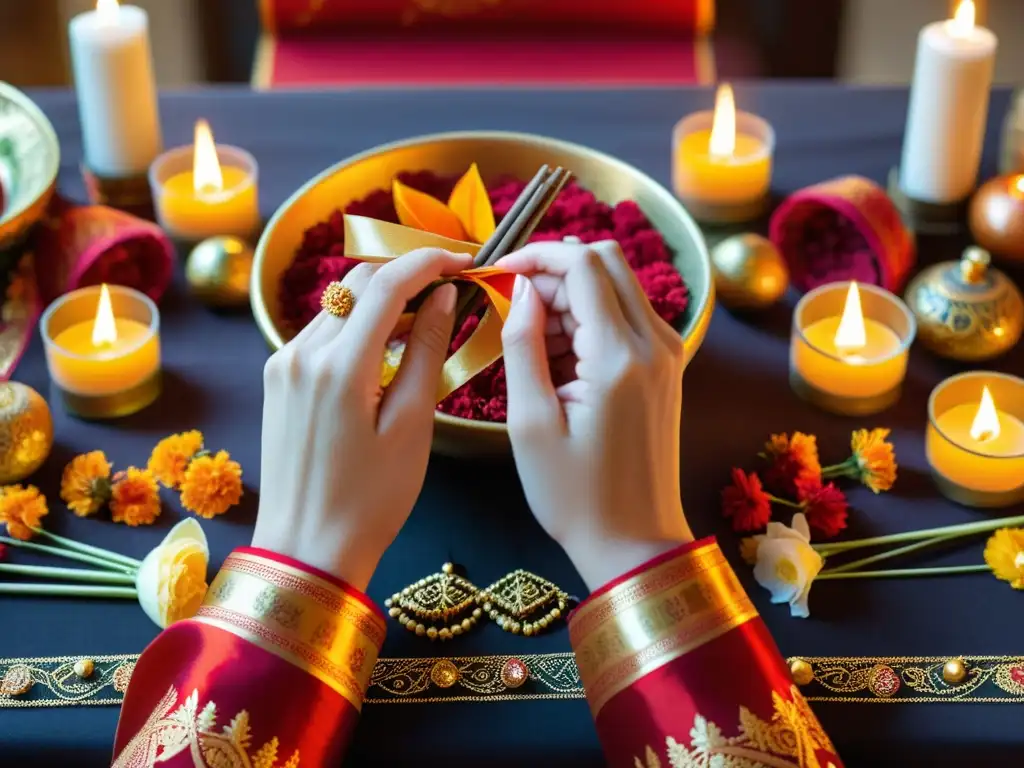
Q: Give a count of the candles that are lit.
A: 7